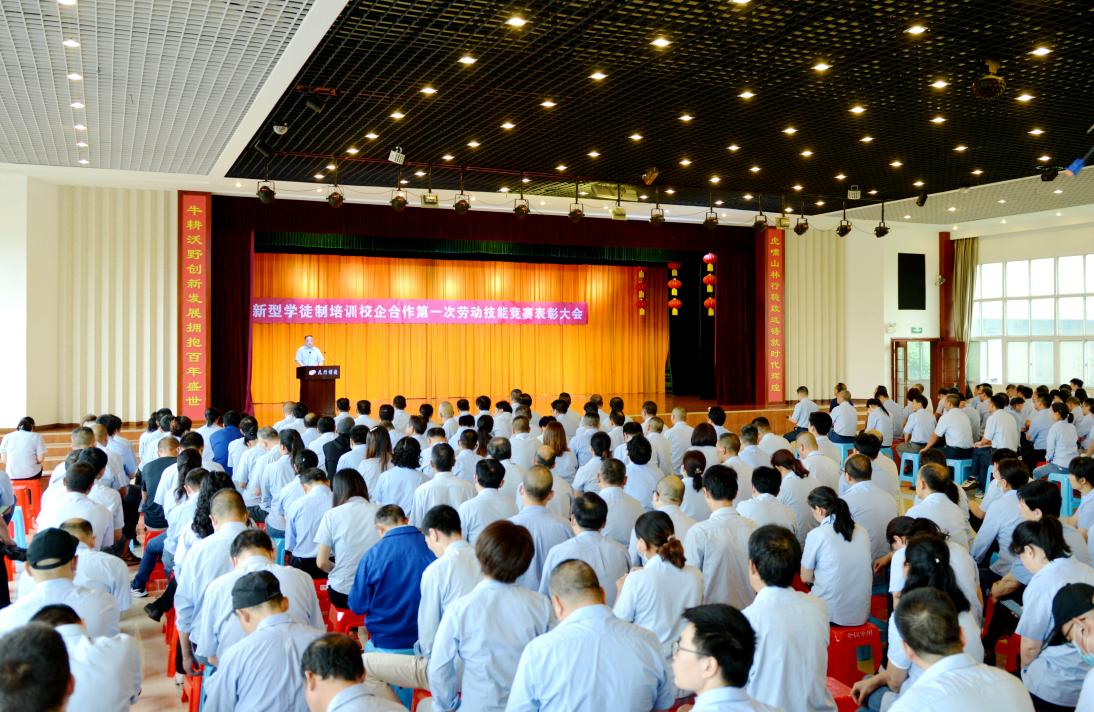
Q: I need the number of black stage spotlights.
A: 12